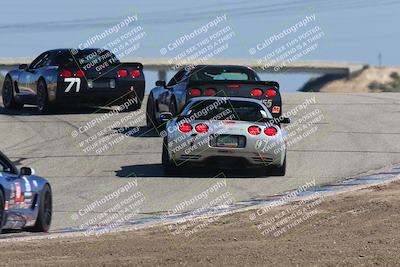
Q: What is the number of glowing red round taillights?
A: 12